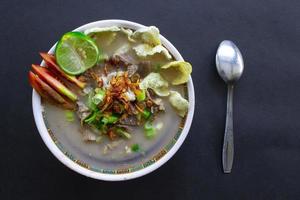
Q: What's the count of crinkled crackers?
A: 6